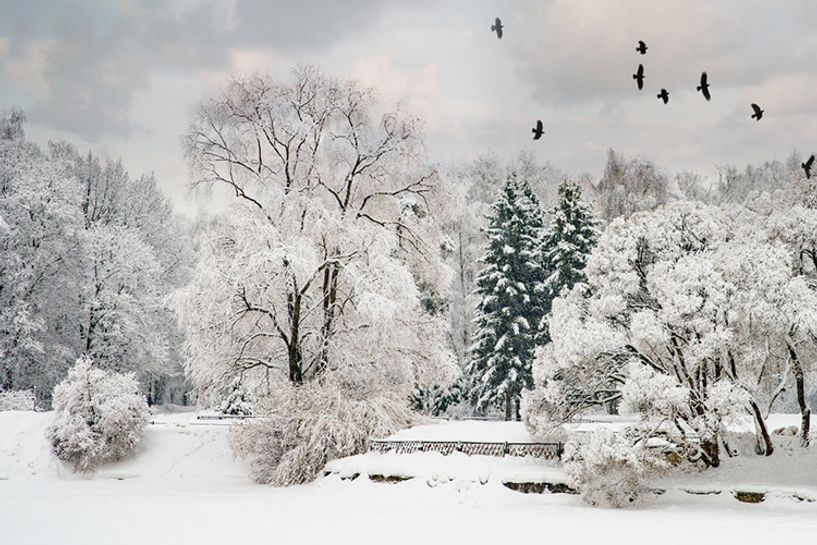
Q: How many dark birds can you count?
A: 8